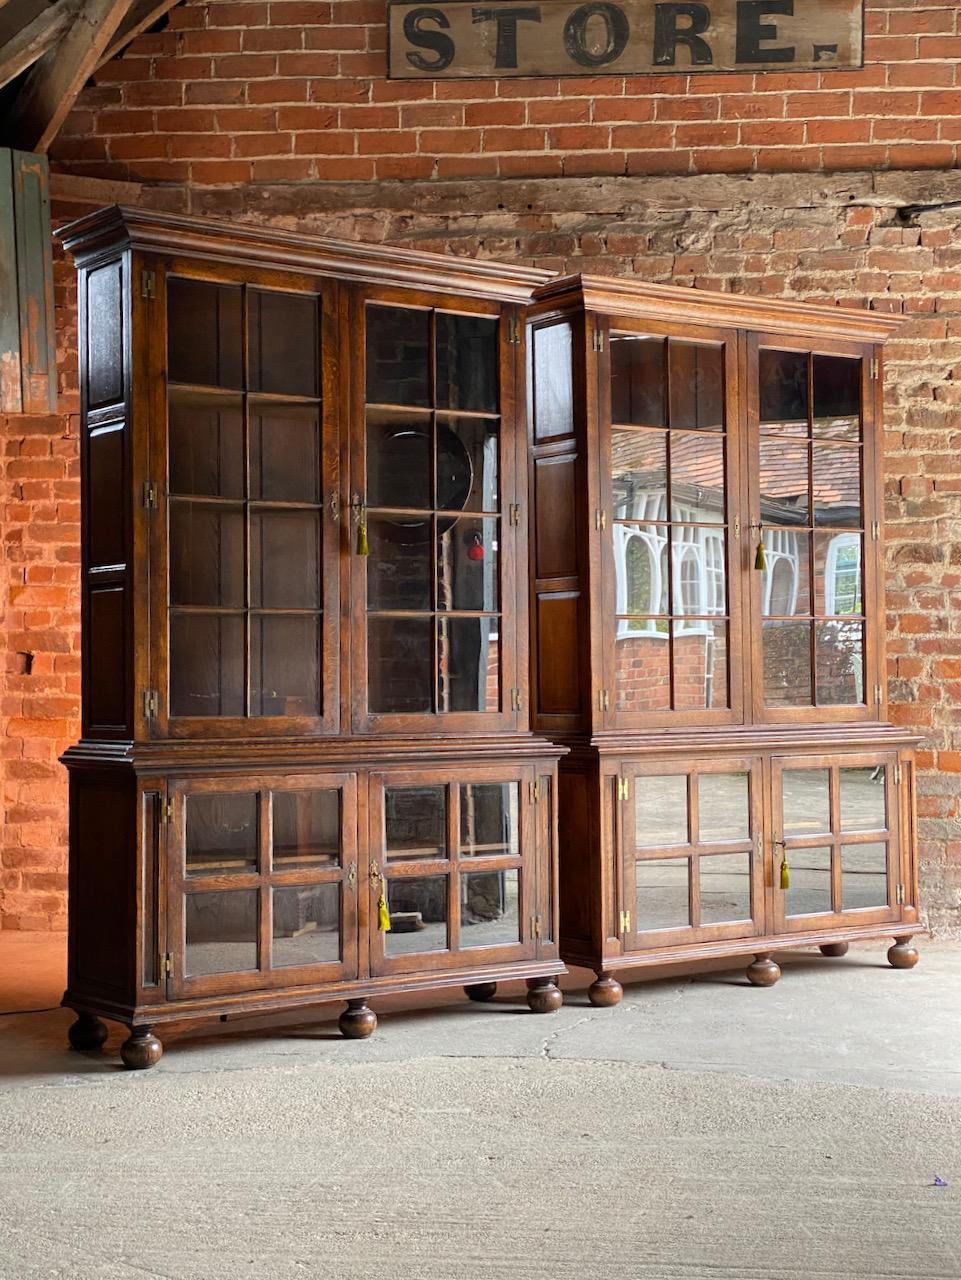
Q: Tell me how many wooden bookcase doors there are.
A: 8